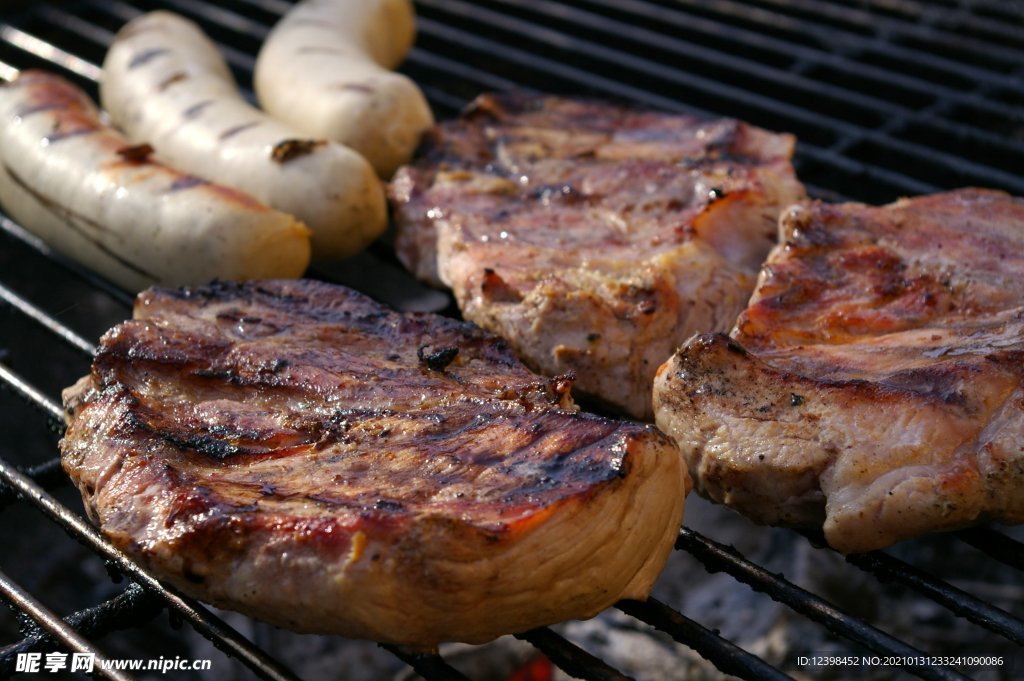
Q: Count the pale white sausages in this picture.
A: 3